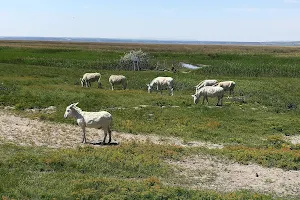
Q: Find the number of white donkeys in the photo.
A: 7